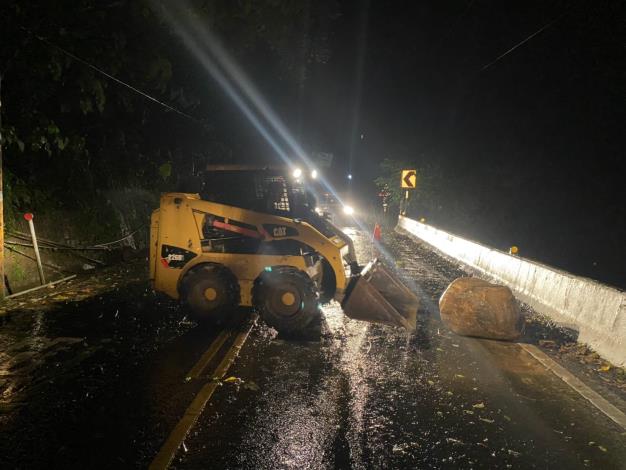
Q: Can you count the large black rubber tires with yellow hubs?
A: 2